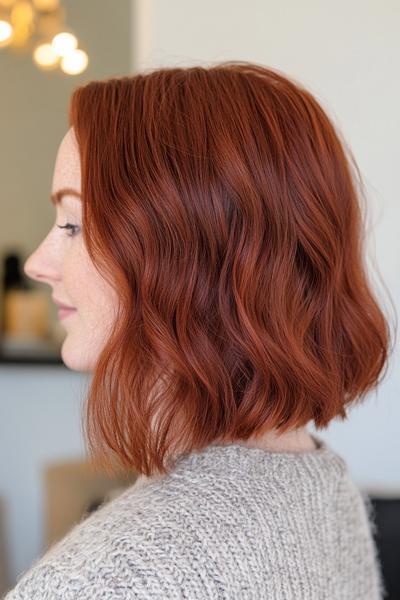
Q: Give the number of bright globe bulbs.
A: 4